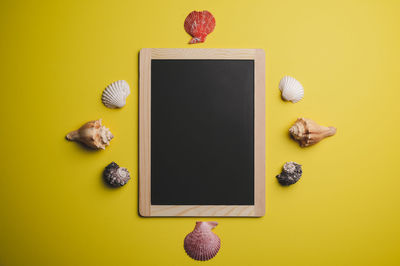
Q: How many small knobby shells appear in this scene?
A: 2